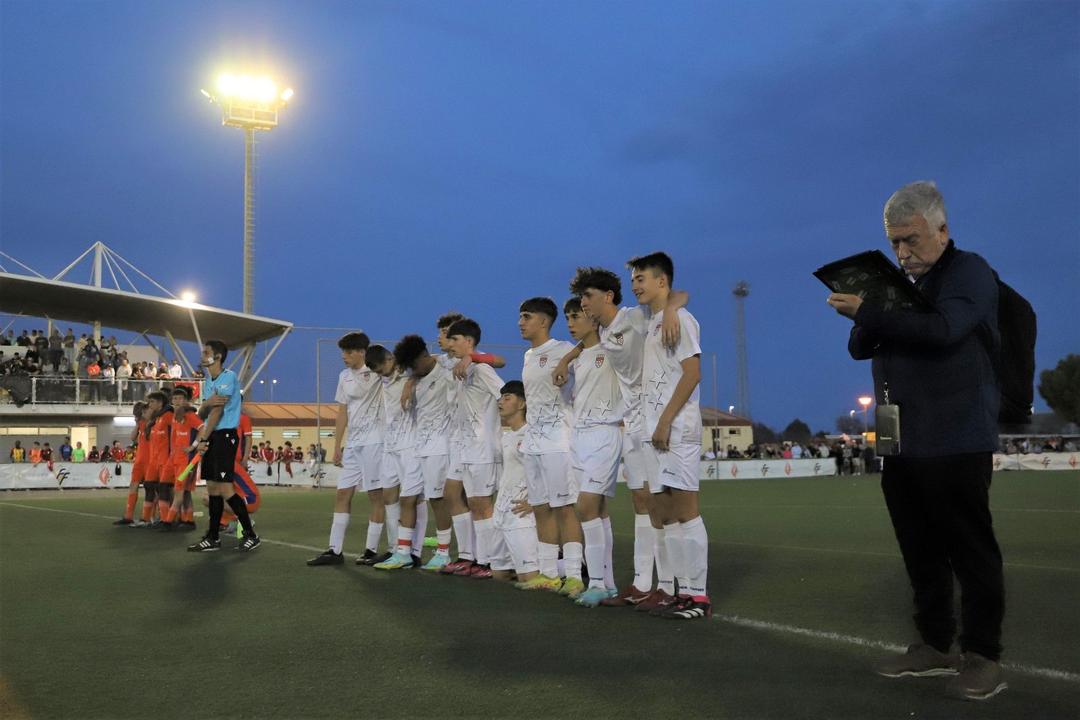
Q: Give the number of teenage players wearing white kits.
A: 10